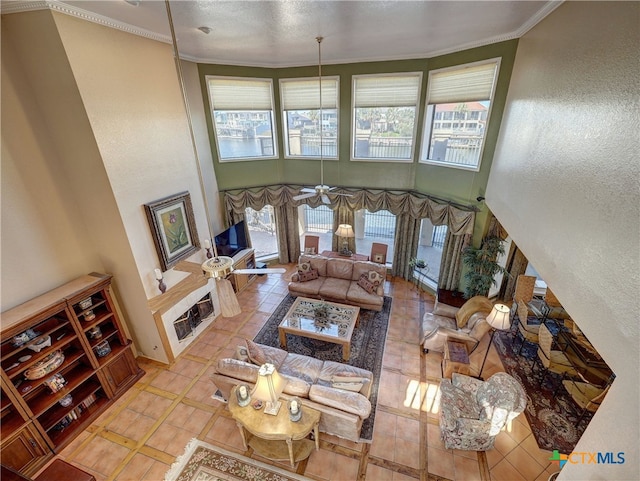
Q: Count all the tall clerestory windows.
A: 4